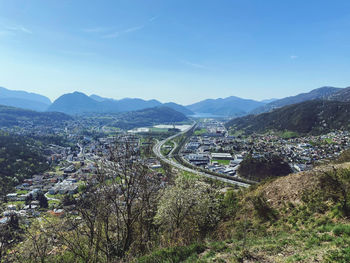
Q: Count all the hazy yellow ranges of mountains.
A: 0